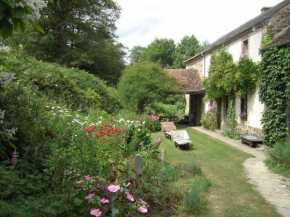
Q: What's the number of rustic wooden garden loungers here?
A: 2